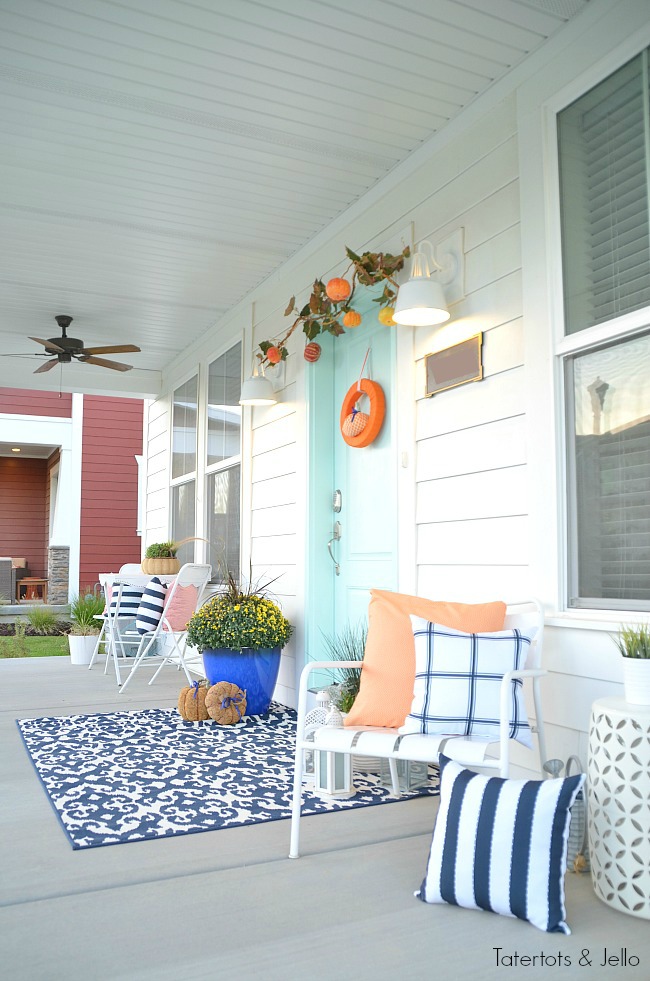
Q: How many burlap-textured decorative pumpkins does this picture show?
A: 2